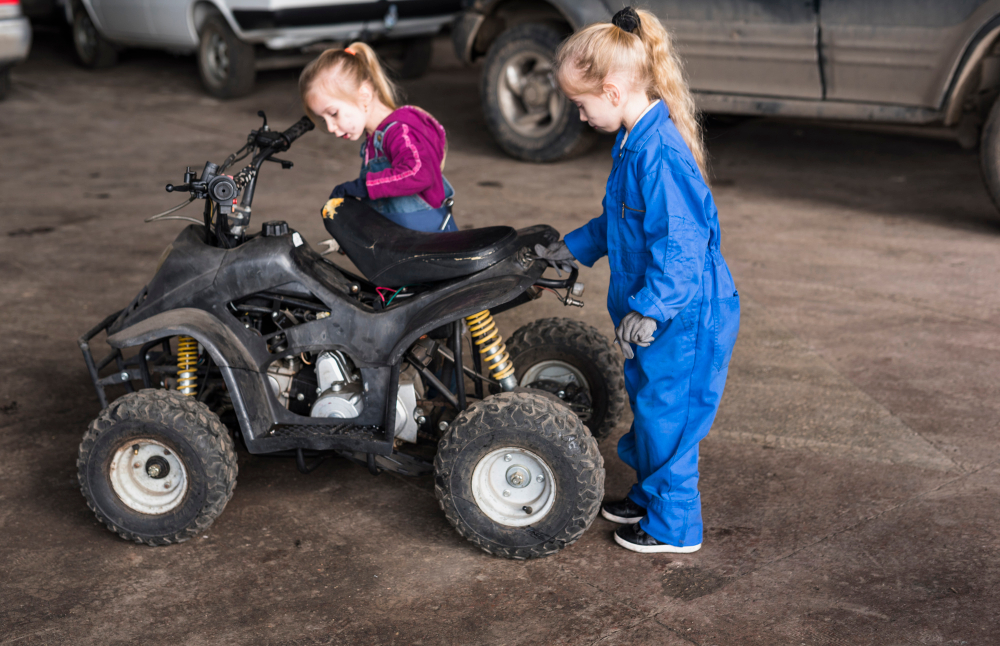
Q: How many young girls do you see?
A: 2